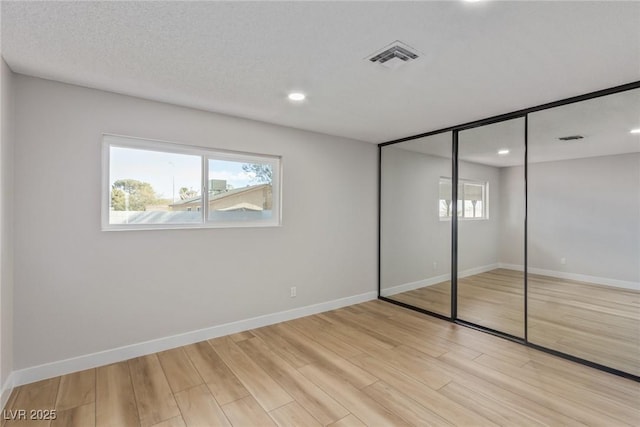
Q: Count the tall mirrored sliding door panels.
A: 3